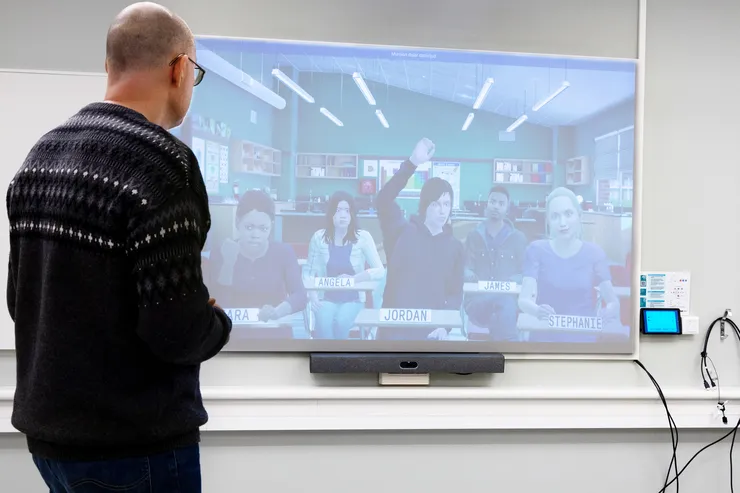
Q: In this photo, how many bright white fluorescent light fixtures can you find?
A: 8